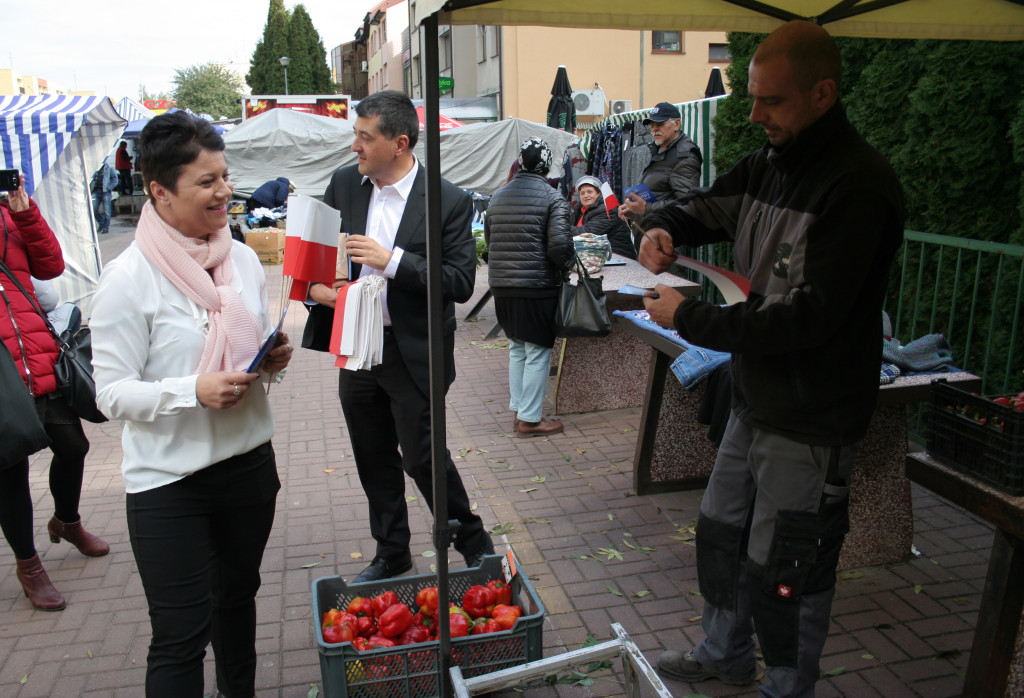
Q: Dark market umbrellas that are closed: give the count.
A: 2